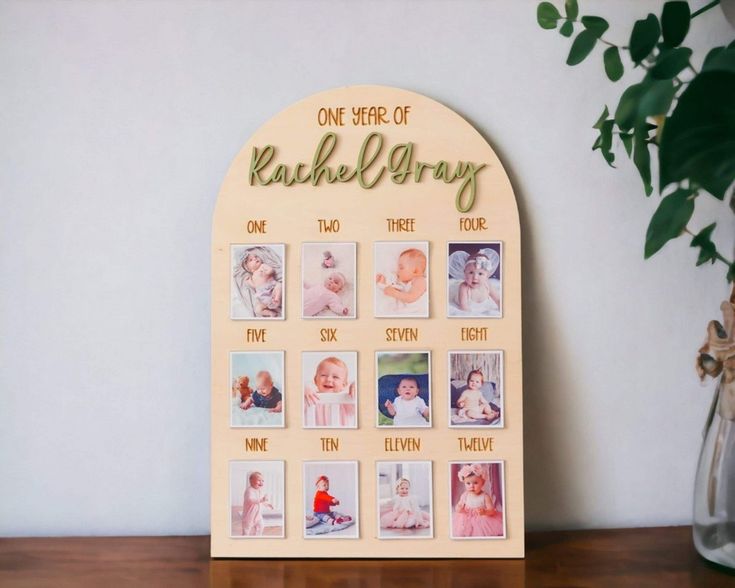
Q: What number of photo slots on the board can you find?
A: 12